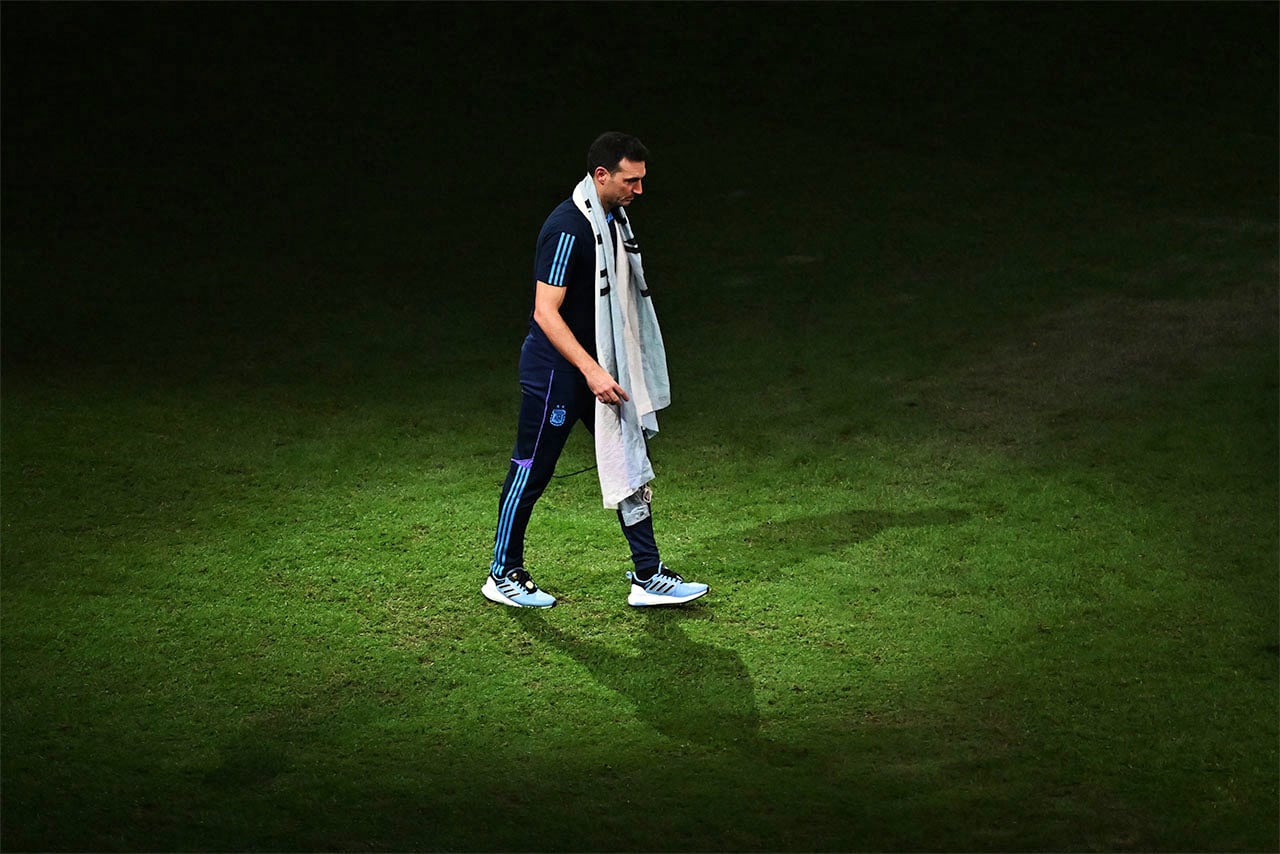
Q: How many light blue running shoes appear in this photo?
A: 2